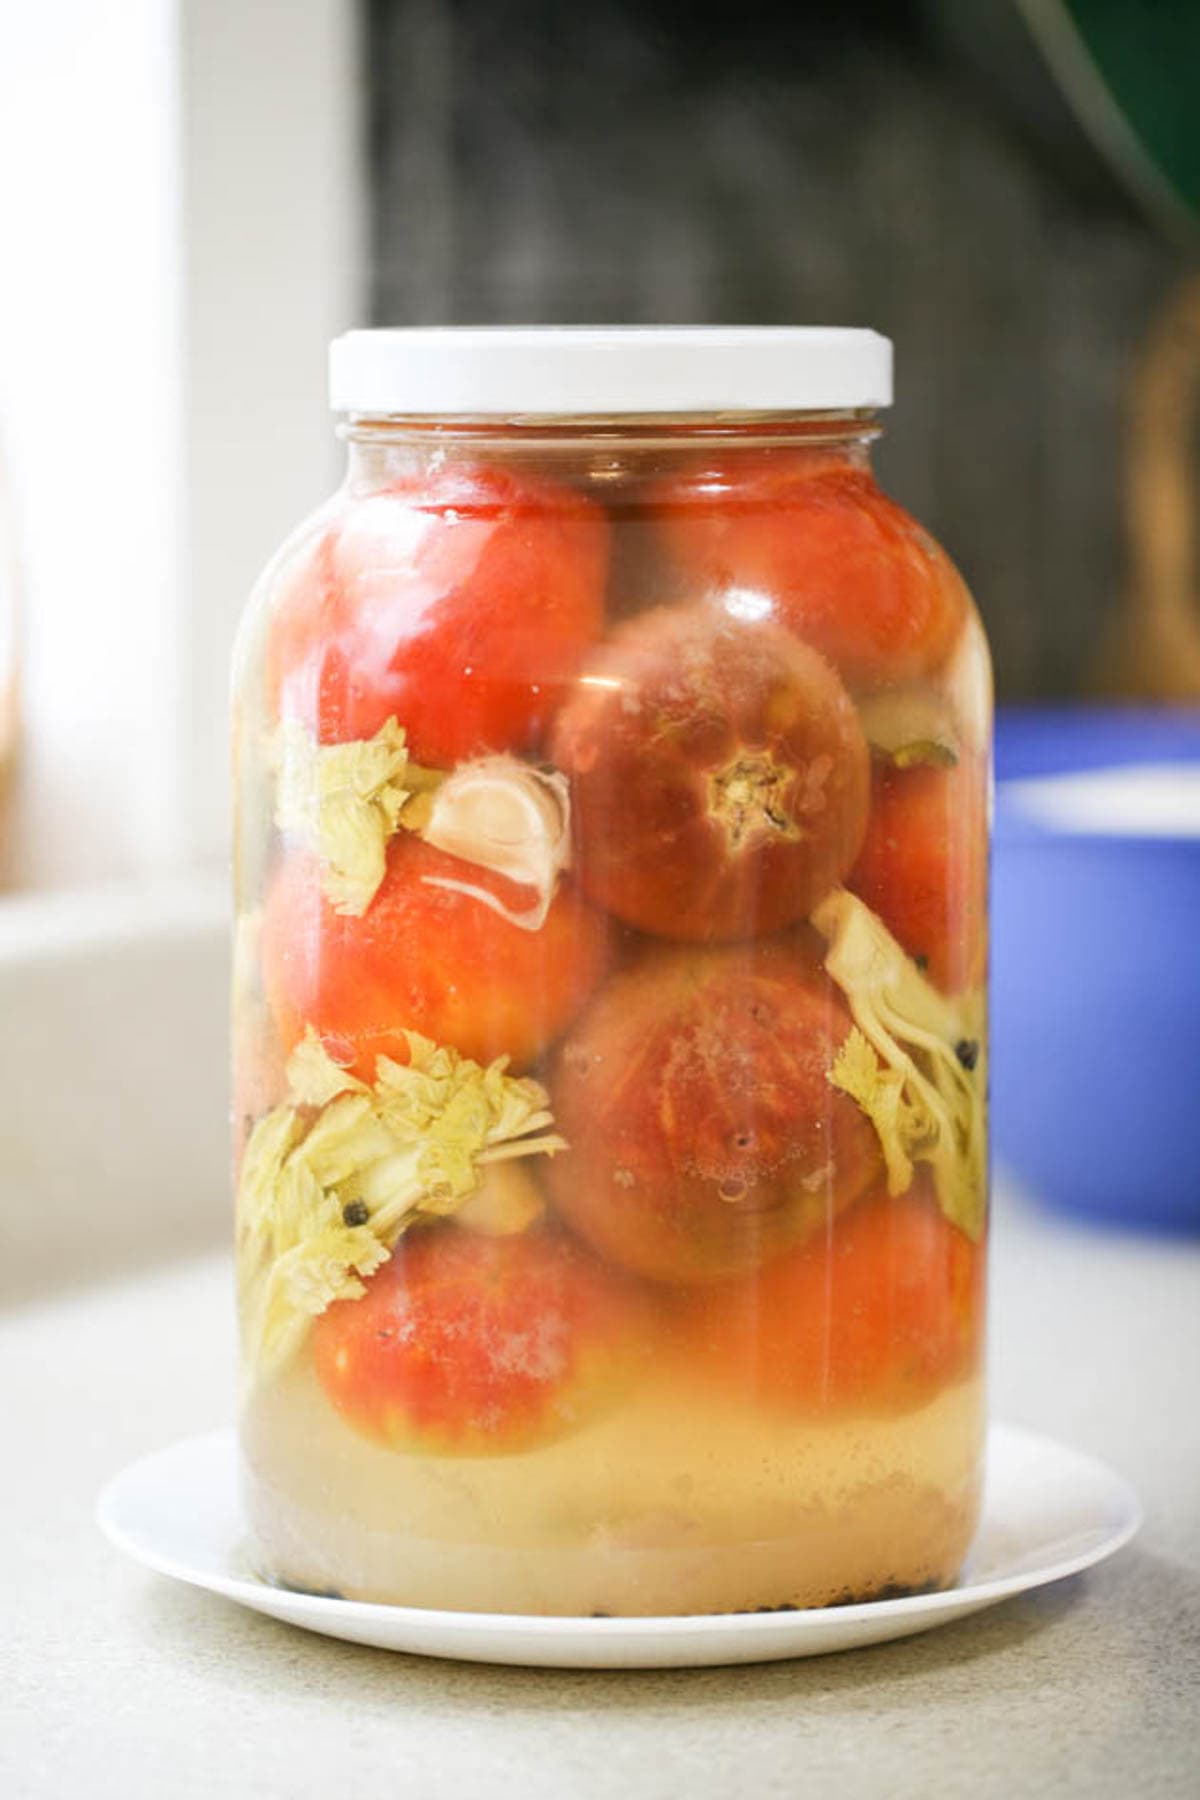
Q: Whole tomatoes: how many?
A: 8